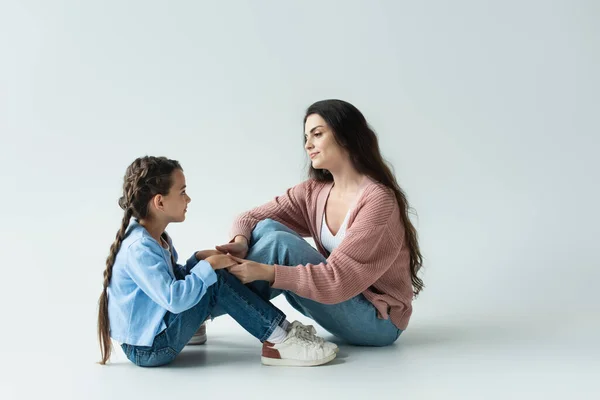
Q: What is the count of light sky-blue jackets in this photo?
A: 1